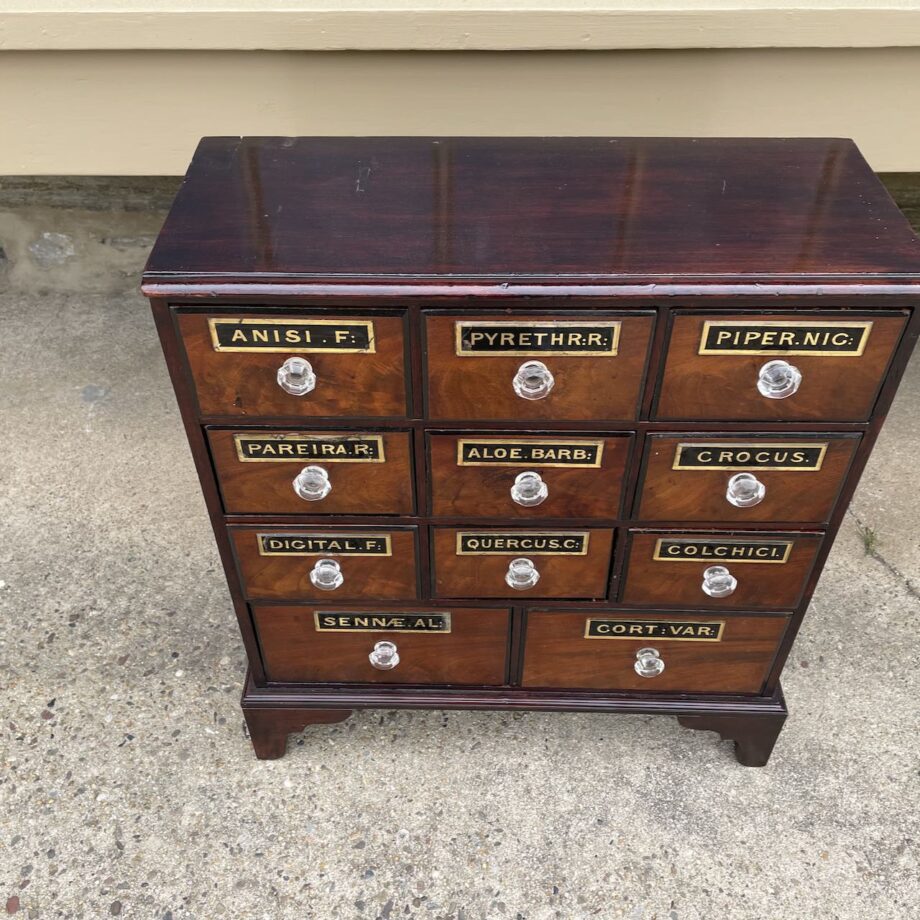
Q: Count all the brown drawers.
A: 11